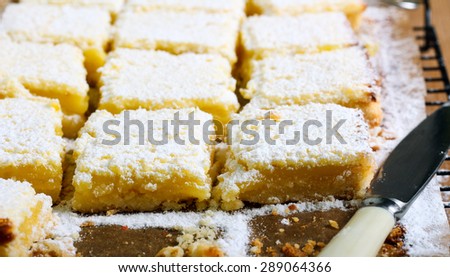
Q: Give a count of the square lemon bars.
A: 13